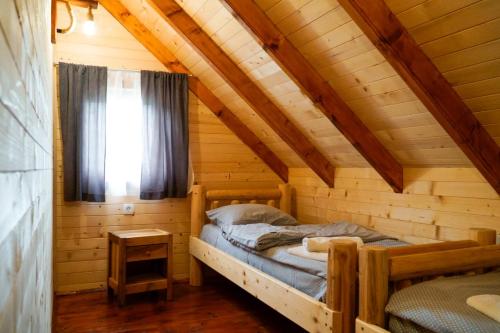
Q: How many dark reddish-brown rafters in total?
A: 4